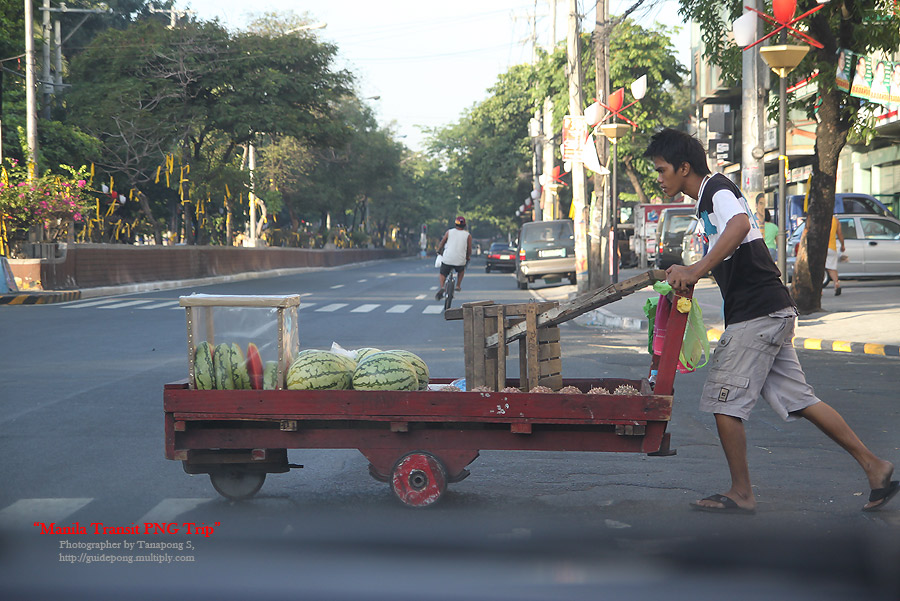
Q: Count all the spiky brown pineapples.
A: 7